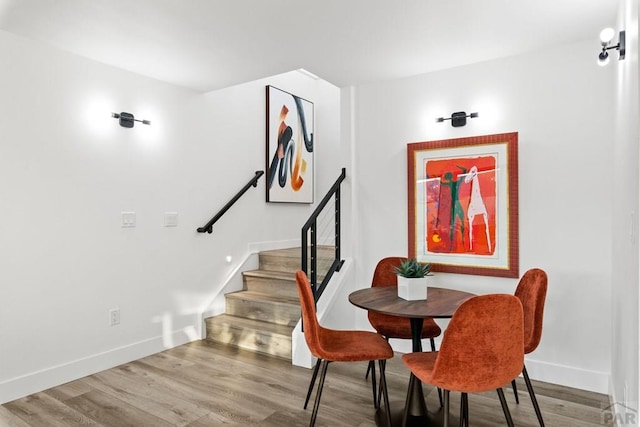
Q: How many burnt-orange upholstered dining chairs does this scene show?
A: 4